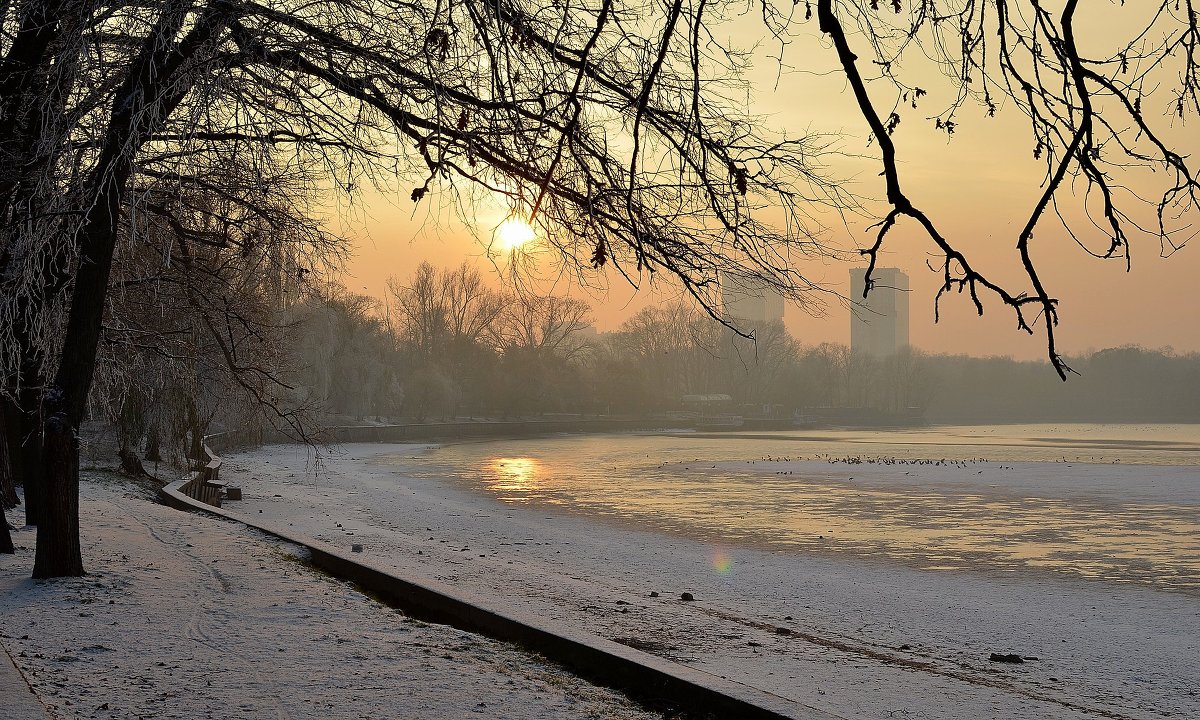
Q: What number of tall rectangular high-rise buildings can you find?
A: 2